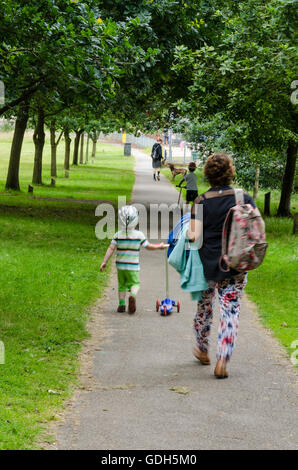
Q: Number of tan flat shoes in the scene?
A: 2